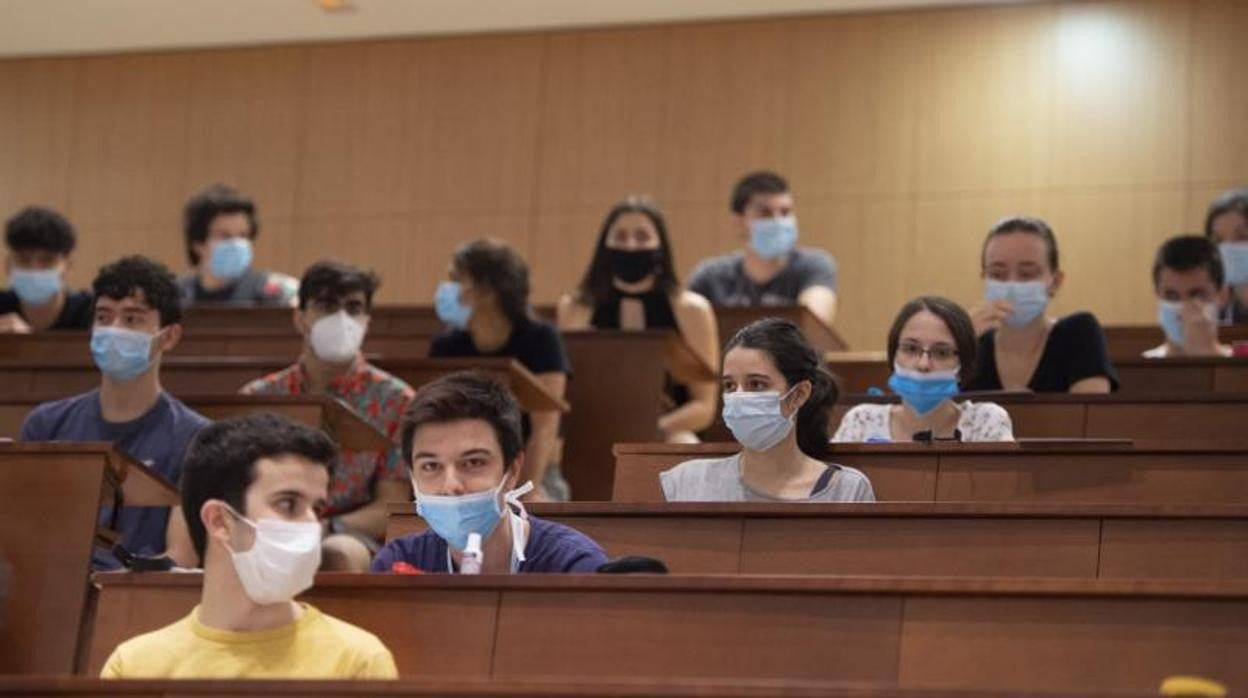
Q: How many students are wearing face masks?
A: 14